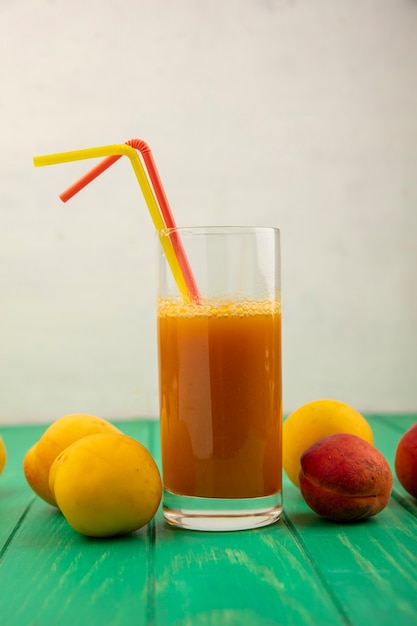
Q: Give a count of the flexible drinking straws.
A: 2